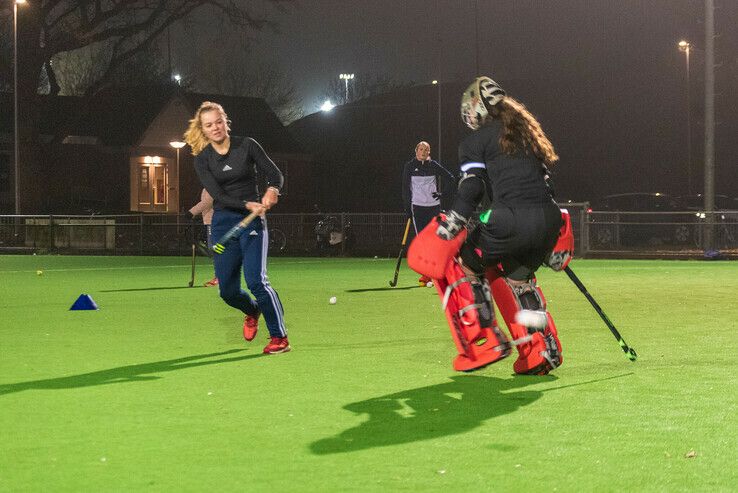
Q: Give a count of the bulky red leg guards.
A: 2